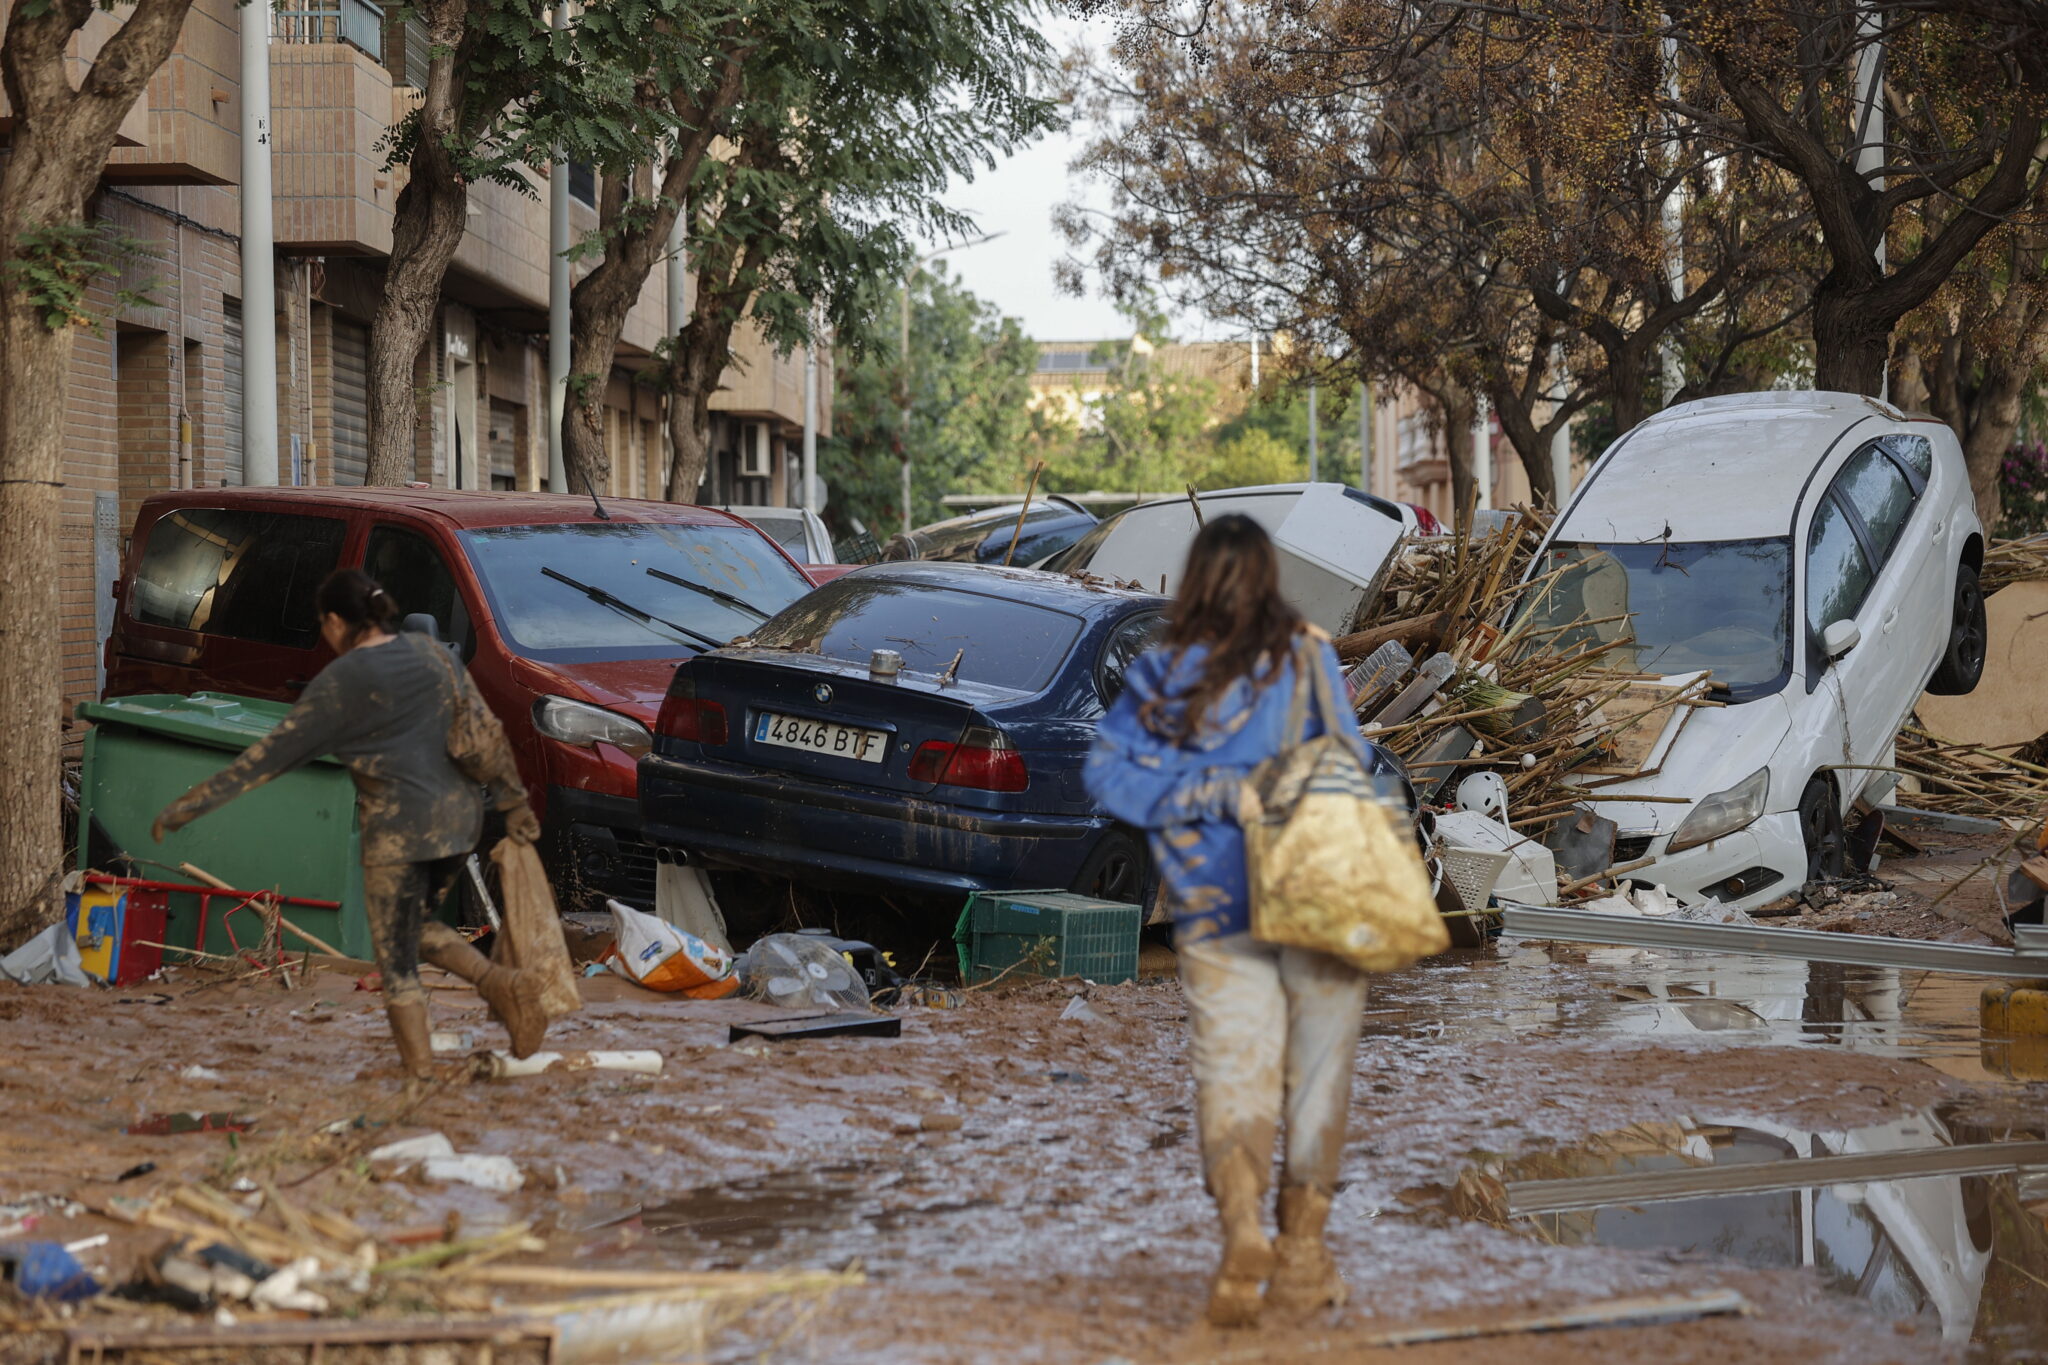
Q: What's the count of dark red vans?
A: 1